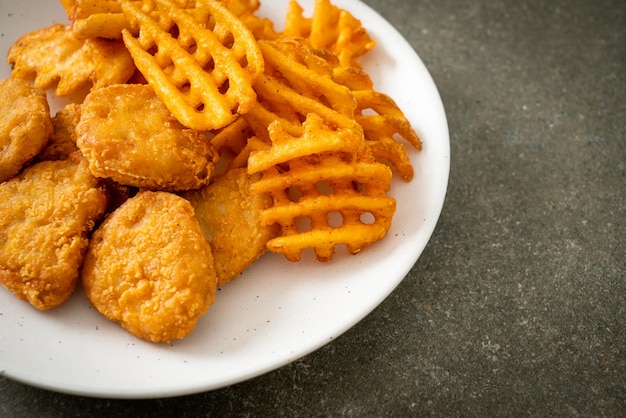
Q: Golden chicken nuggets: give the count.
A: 6